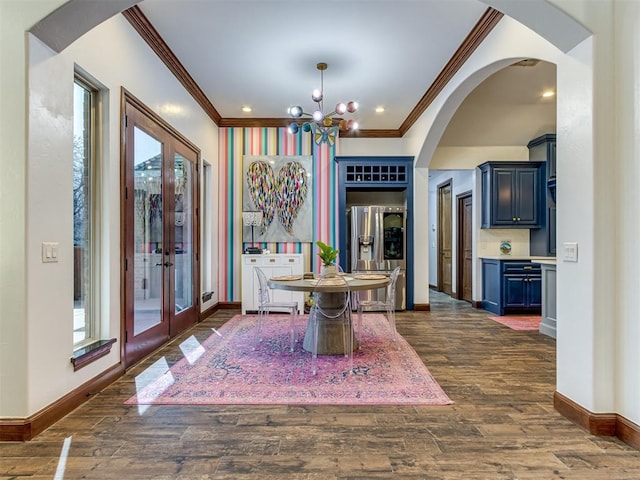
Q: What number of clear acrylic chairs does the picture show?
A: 4